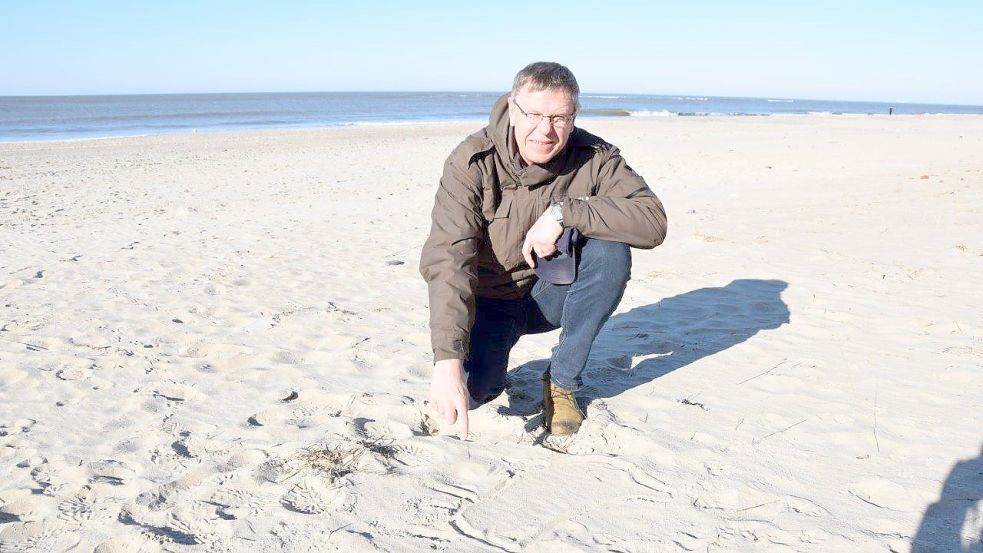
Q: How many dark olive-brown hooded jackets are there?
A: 1